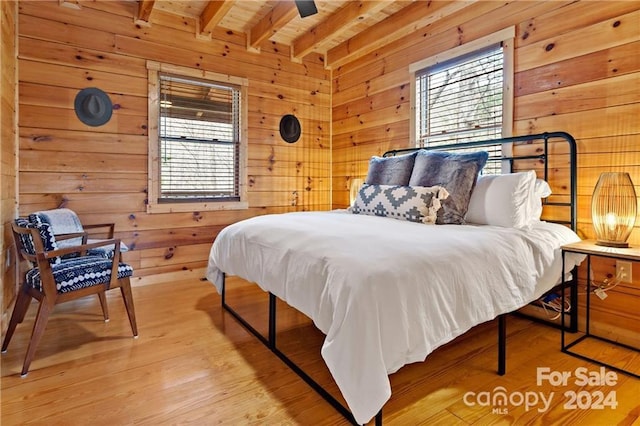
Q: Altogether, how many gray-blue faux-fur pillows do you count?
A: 2